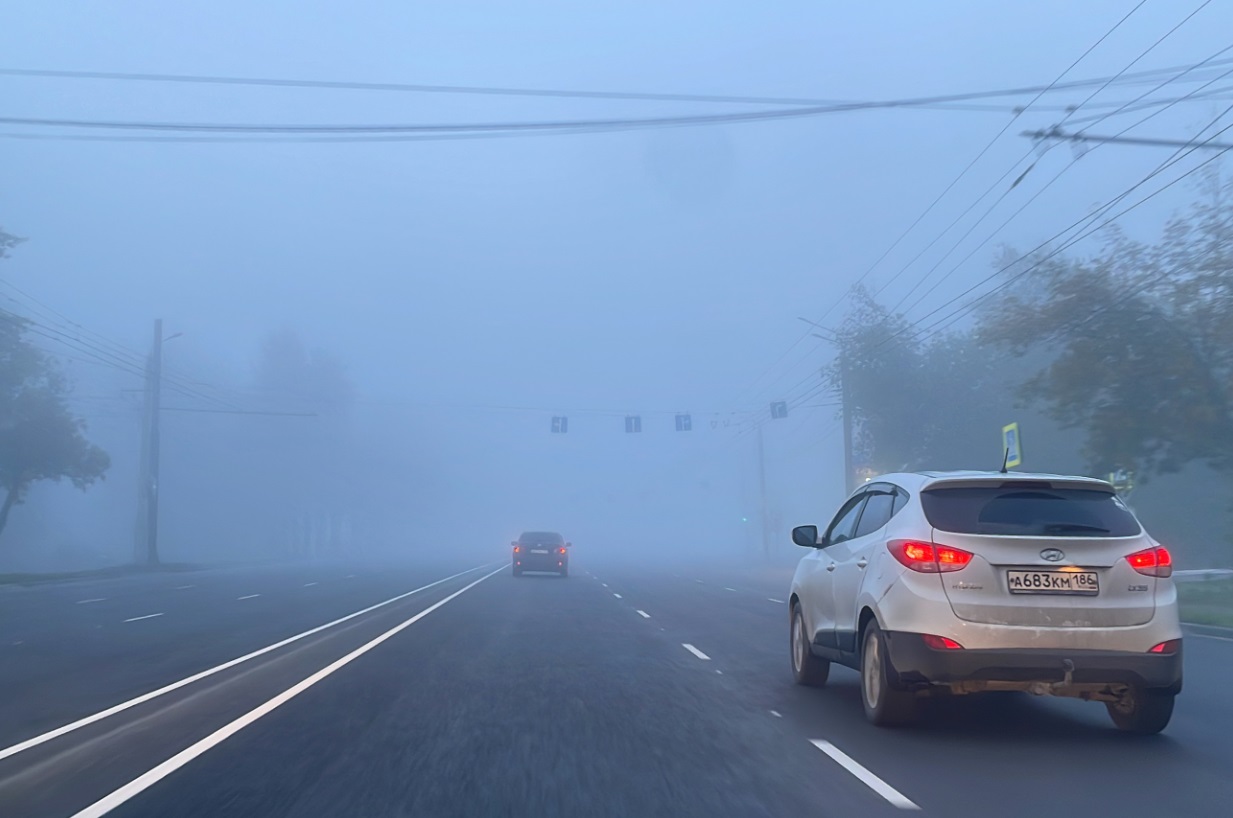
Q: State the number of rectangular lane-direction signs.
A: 4